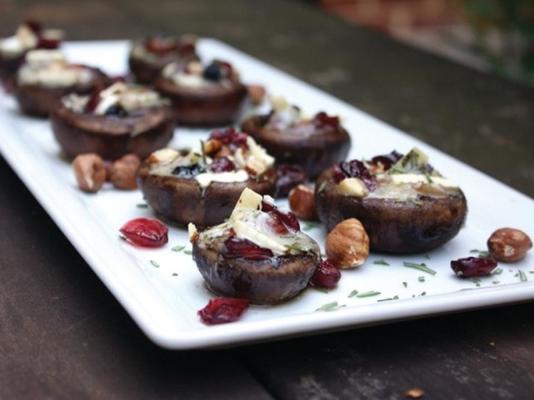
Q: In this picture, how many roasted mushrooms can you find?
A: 9